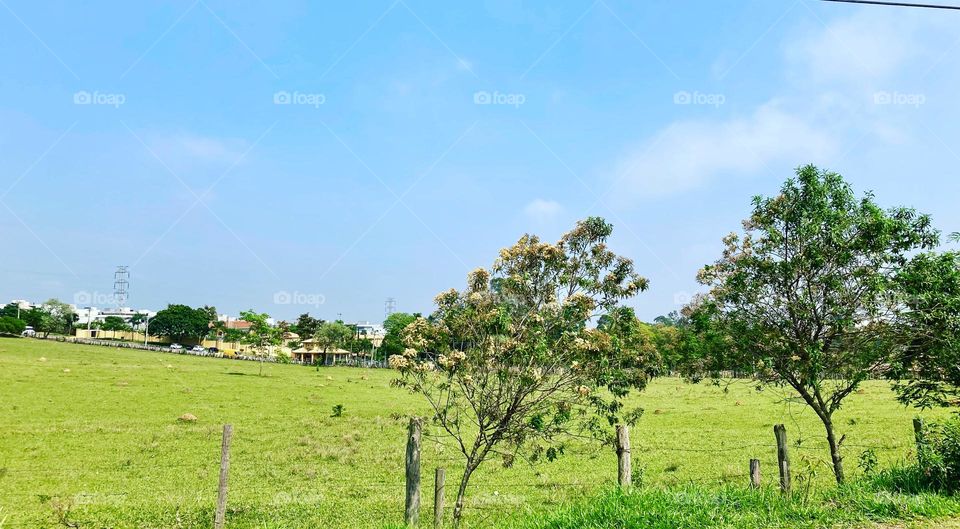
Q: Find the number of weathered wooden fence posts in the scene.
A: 7